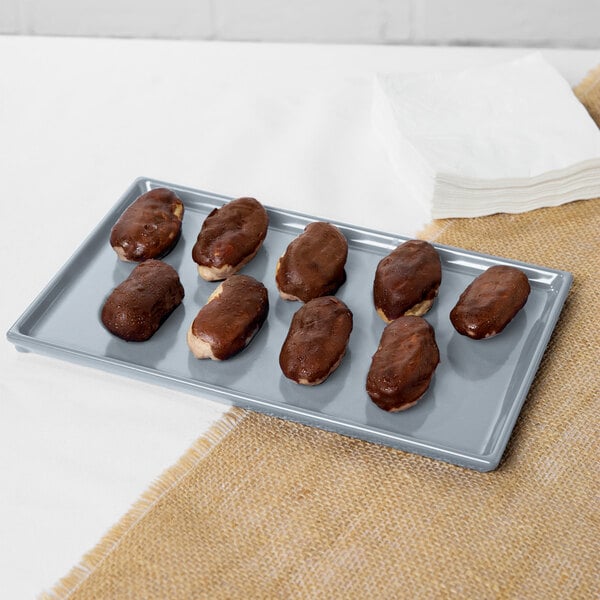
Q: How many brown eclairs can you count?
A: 9